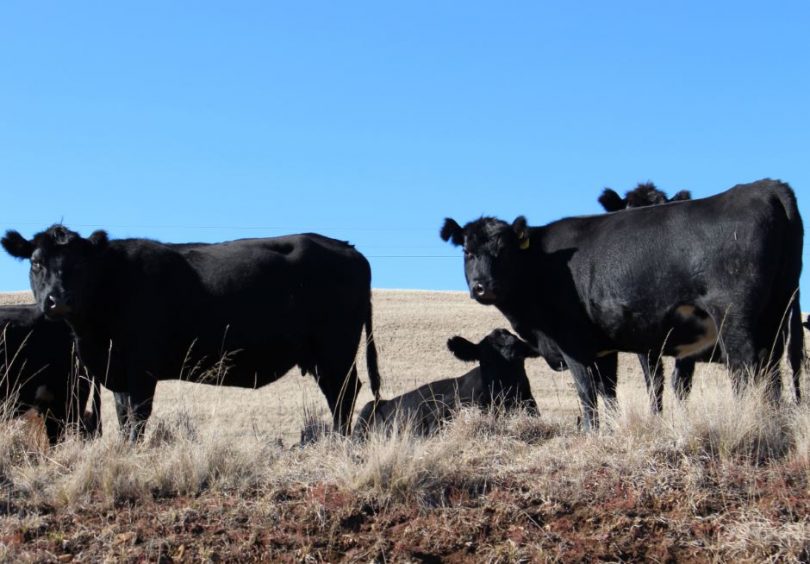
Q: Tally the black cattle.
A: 5